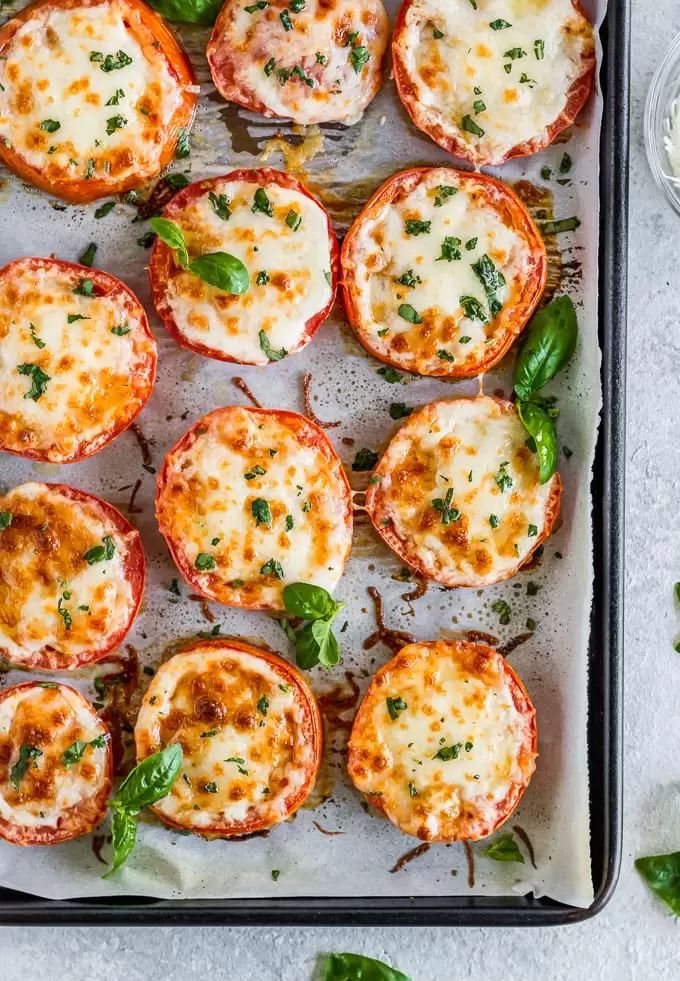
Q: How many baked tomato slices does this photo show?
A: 12